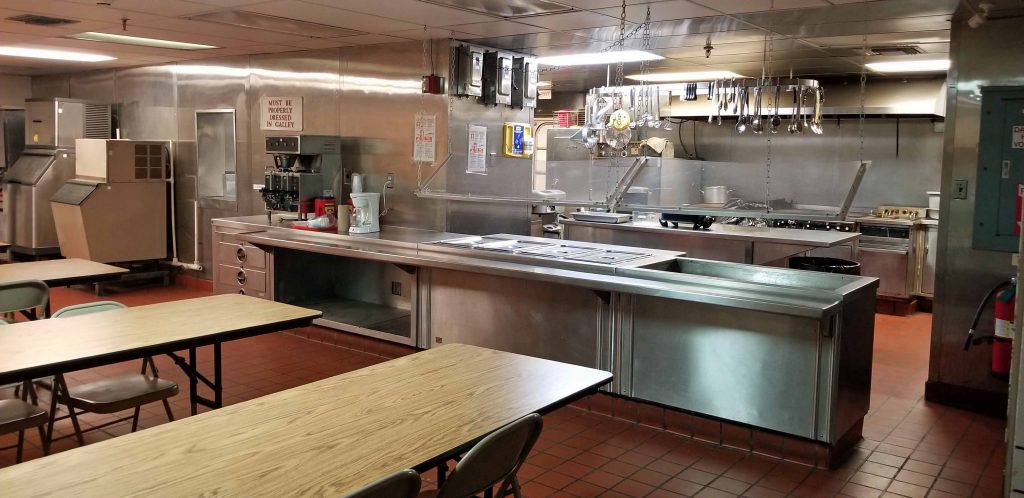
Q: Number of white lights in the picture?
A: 5